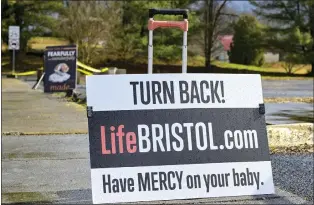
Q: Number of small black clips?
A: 2